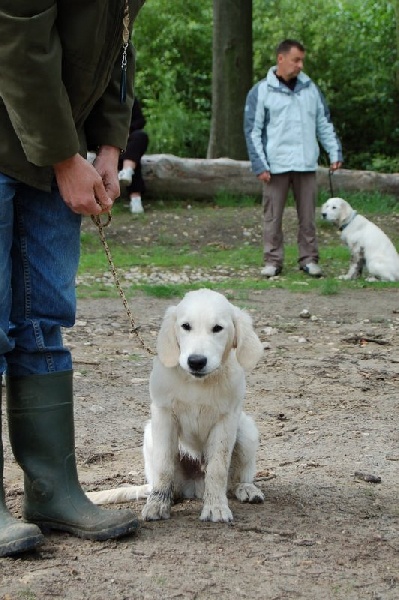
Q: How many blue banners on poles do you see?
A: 0